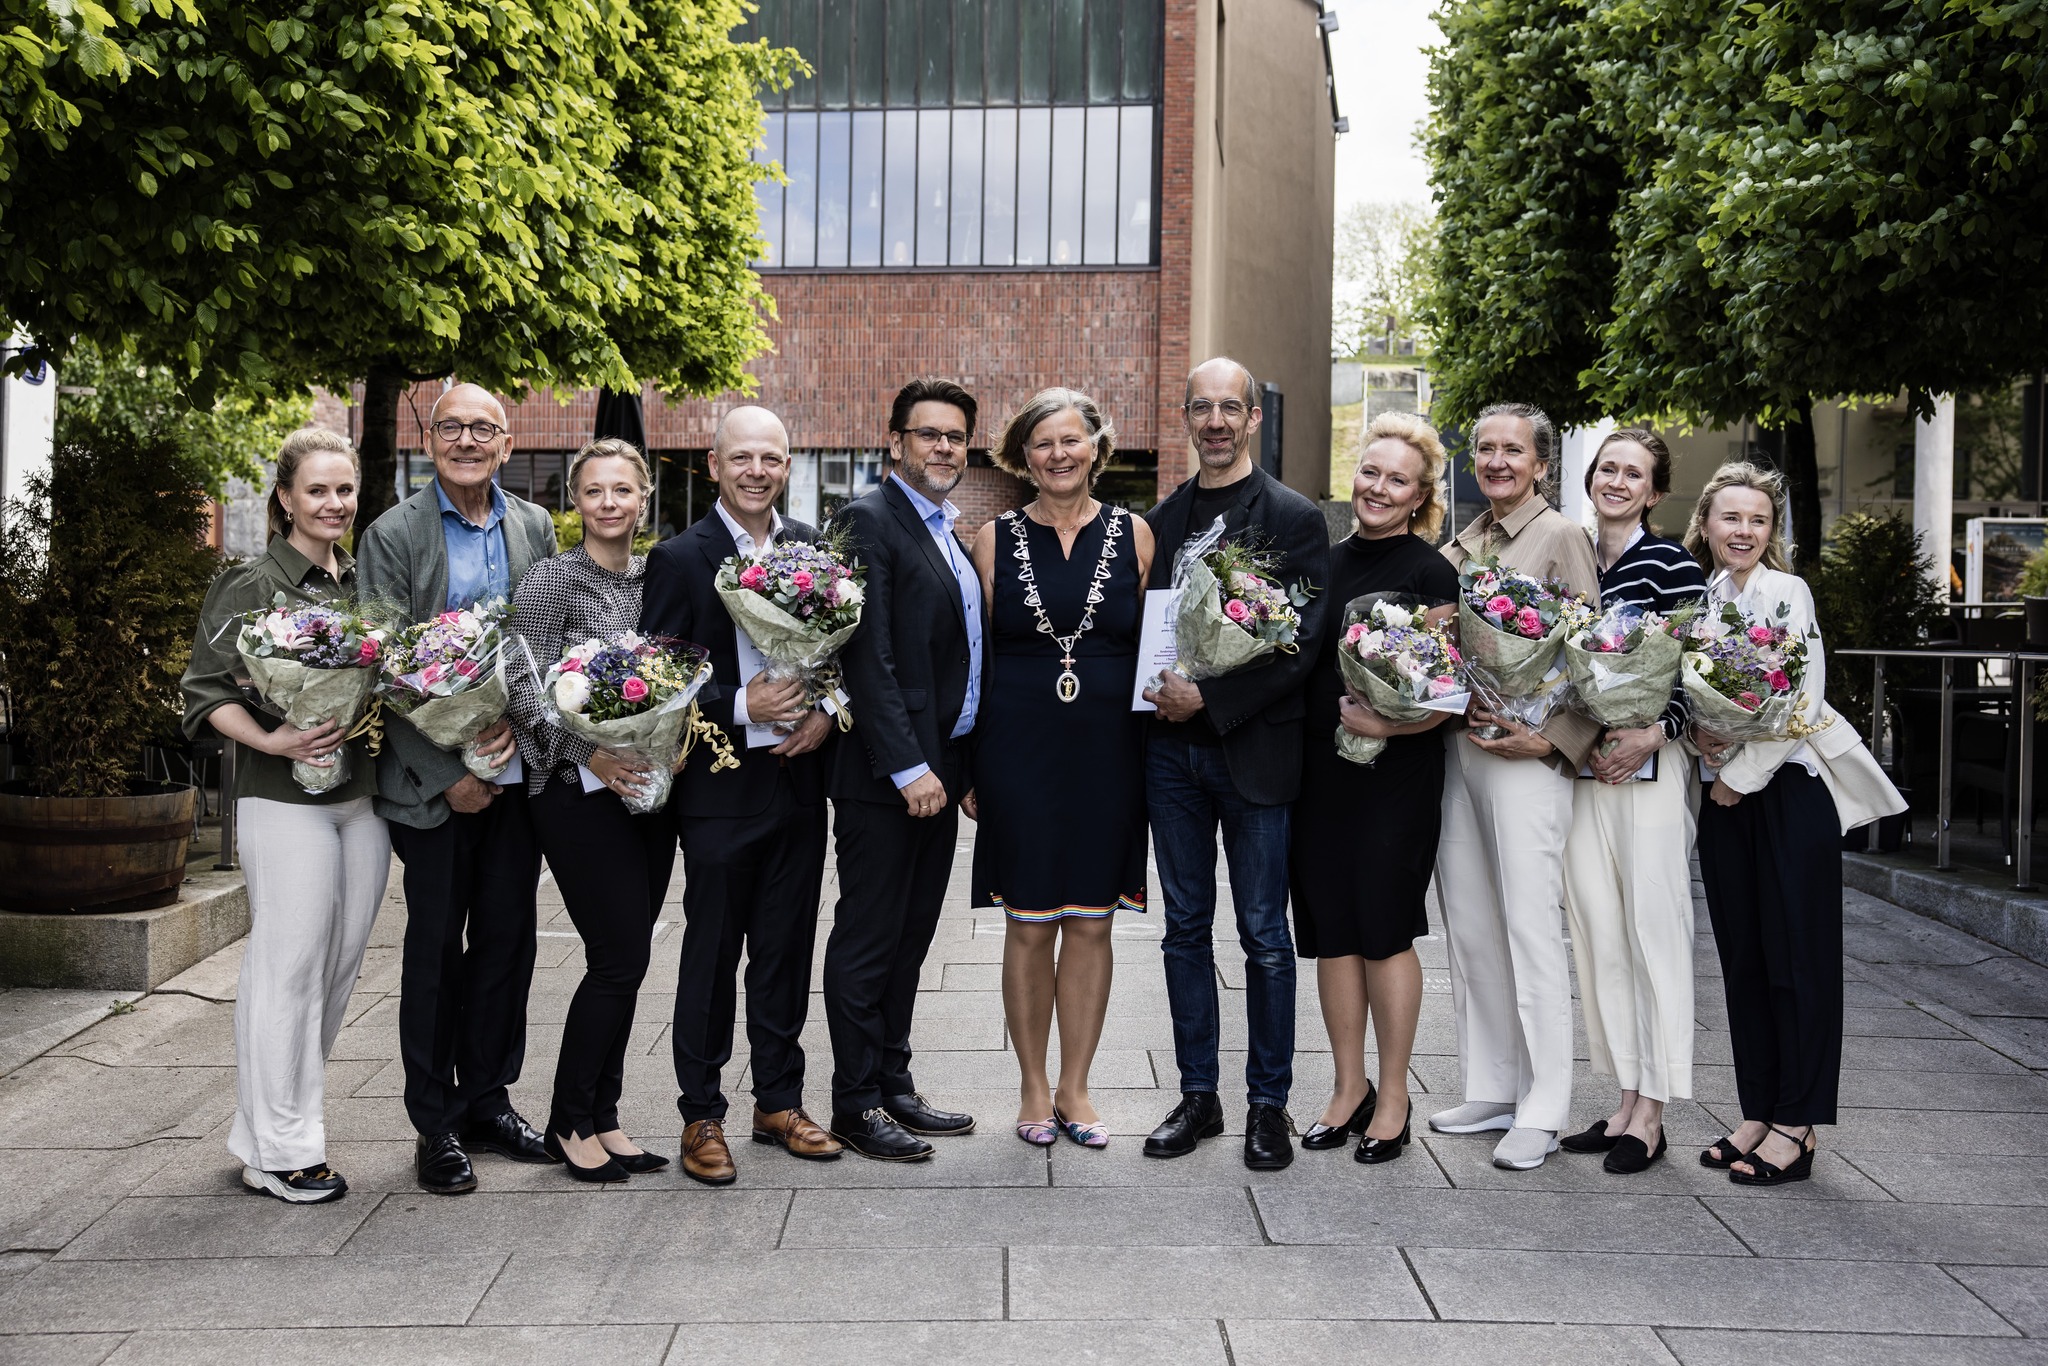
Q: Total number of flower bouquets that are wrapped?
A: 9